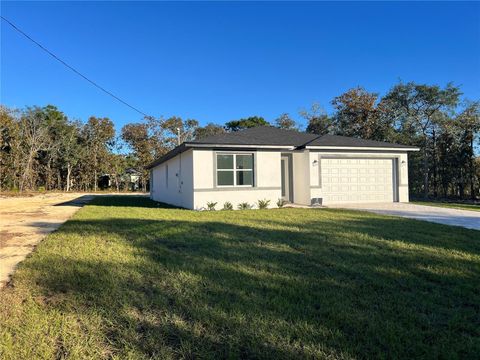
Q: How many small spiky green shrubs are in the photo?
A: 5